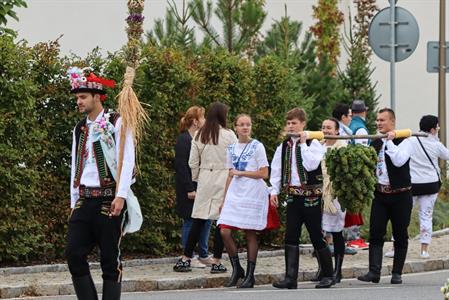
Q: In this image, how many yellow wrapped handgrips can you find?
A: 2